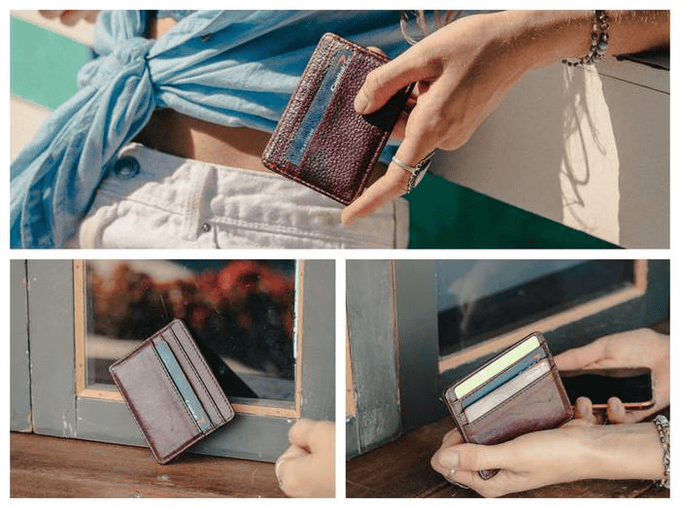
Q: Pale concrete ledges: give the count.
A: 1